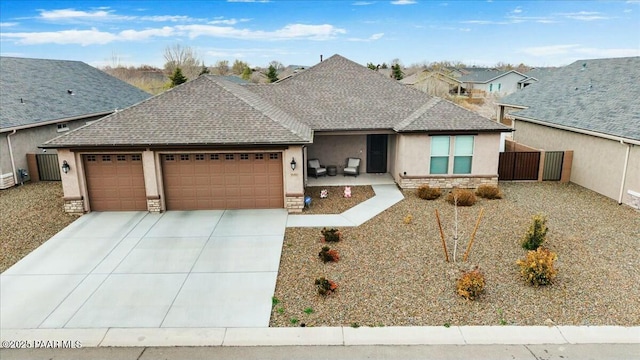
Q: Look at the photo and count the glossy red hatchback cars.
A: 0